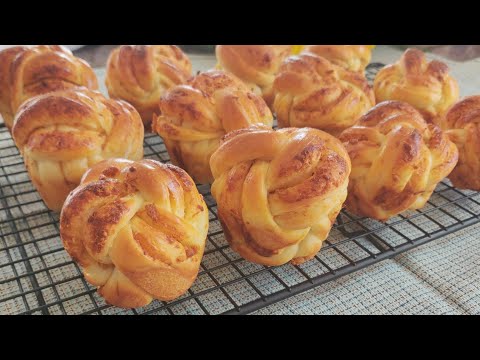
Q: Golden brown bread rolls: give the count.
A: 12